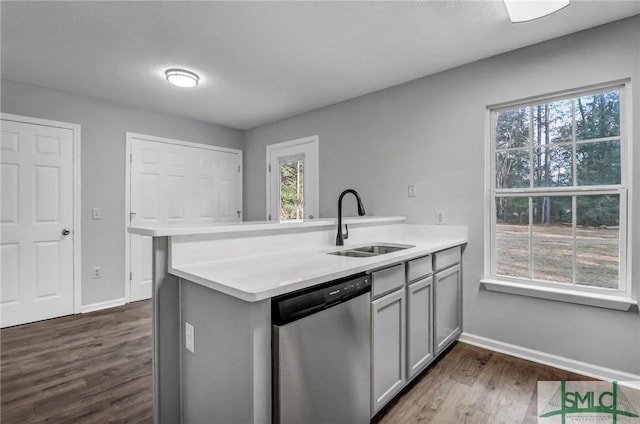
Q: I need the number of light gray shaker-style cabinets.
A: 3